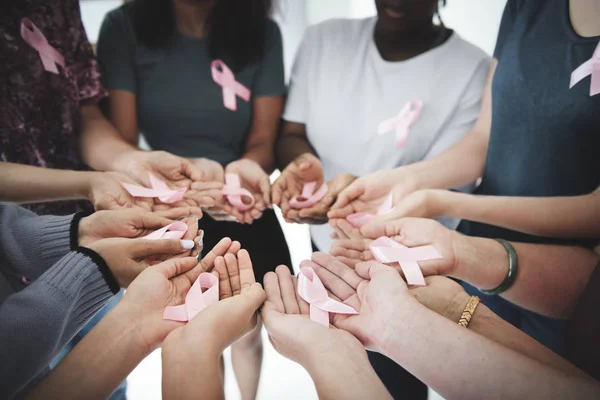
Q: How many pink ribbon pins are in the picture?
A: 12